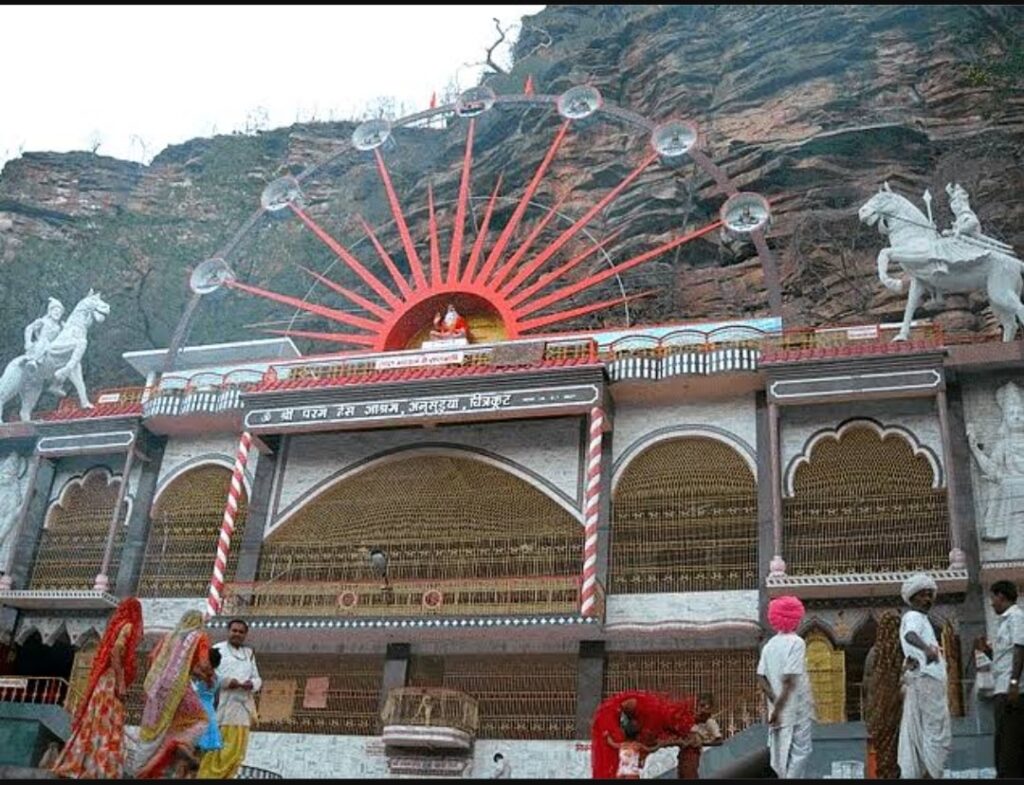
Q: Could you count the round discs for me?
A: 7